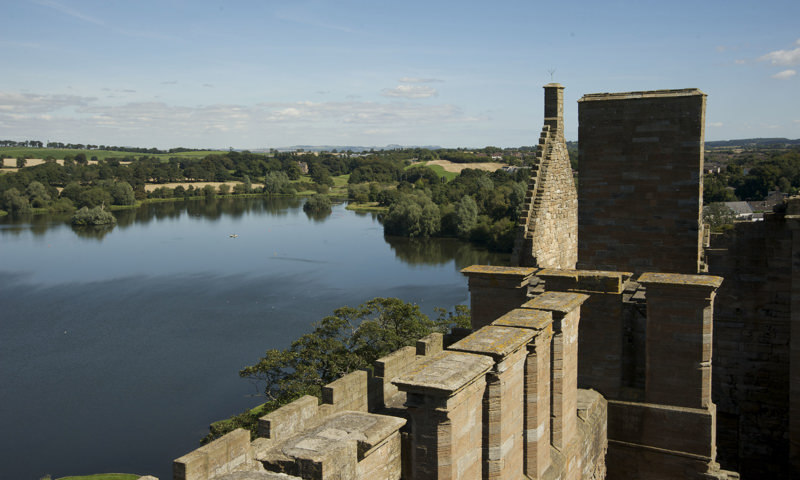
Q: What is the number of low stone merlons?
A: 5